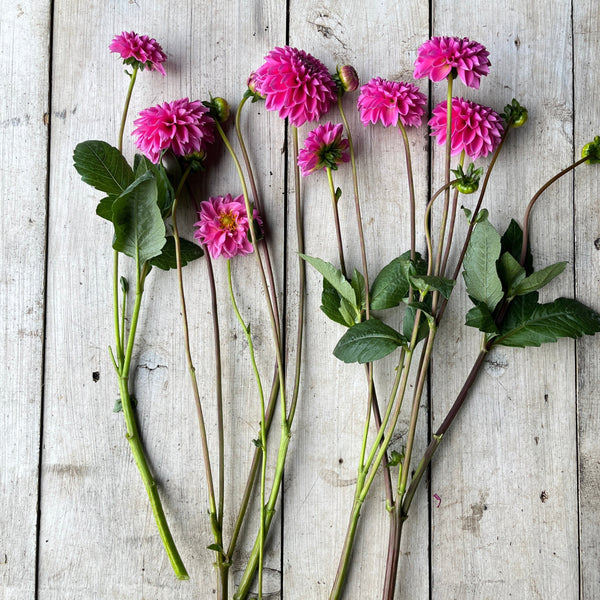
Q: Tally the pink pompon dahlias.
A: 8